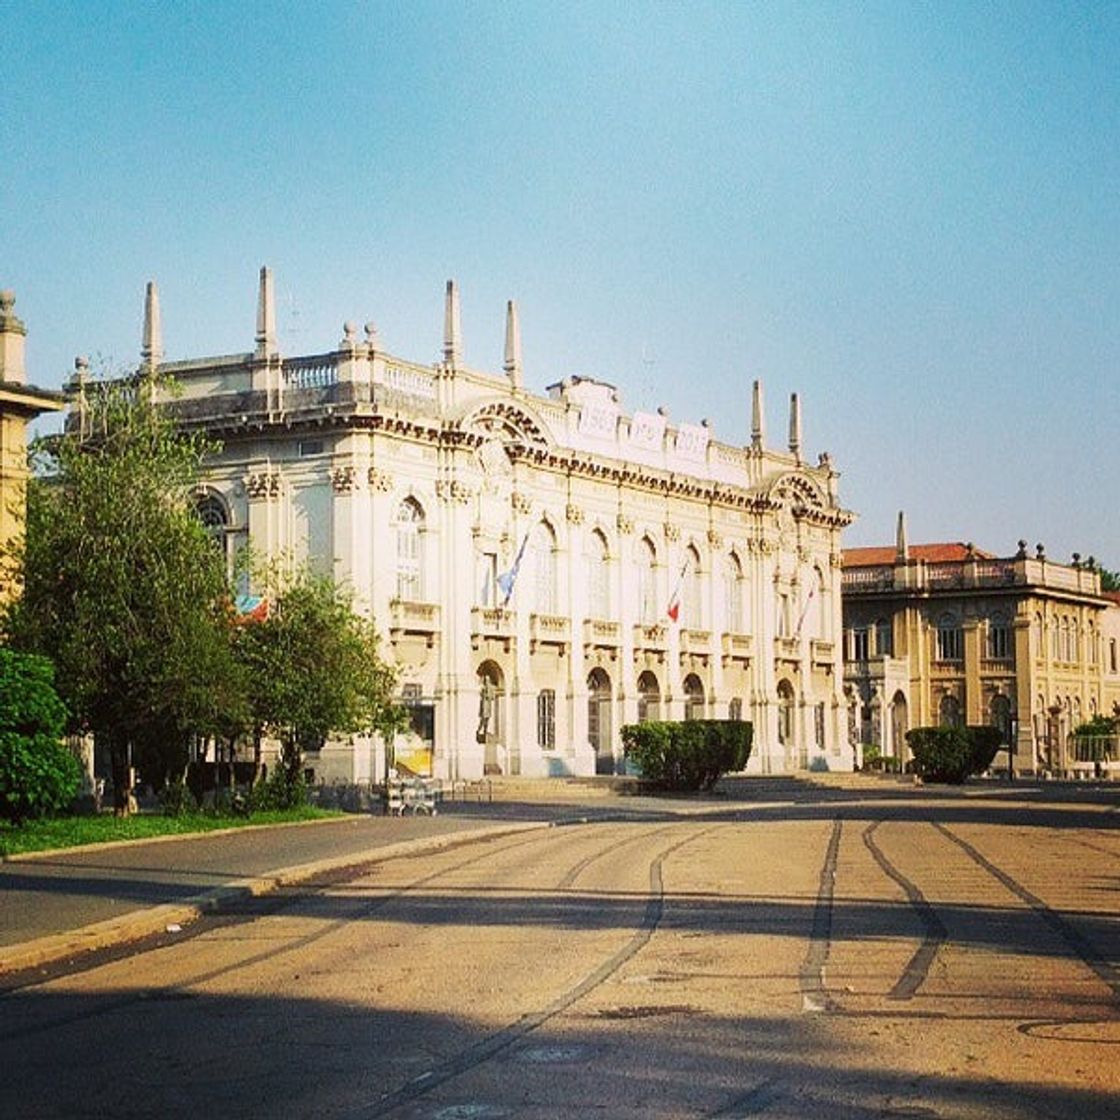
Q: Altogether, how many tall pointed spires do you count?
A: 7